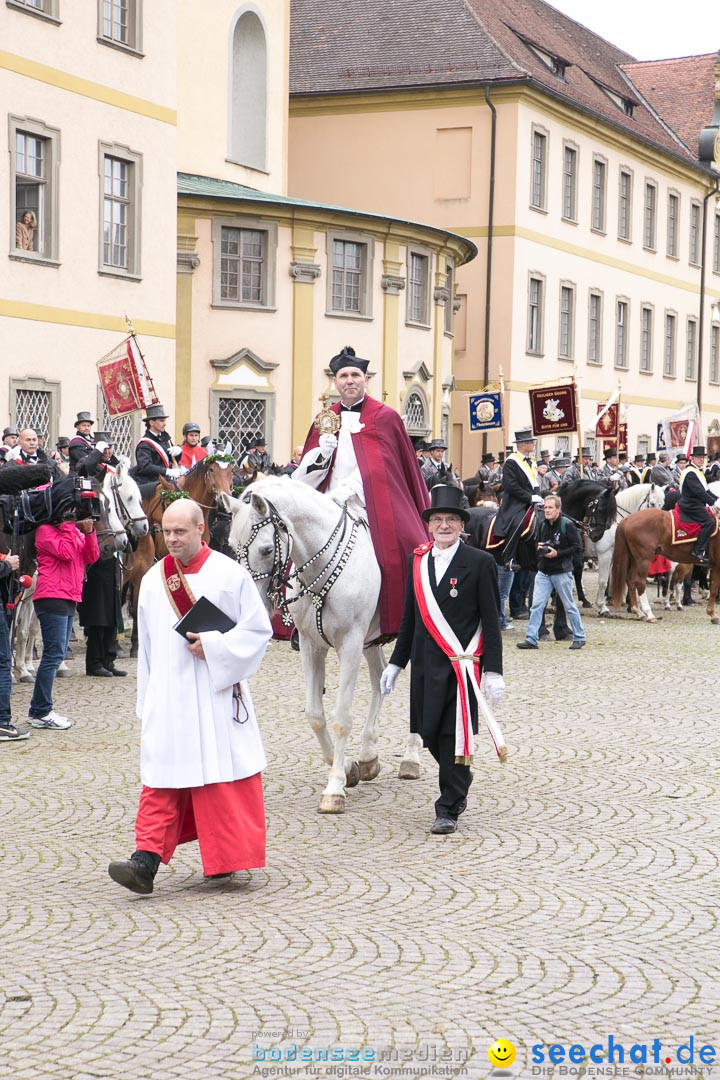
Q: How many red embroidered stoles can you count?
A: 1